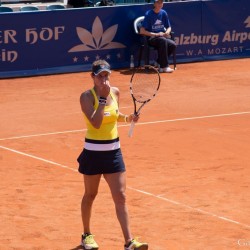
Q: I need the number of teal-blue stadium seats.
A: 3